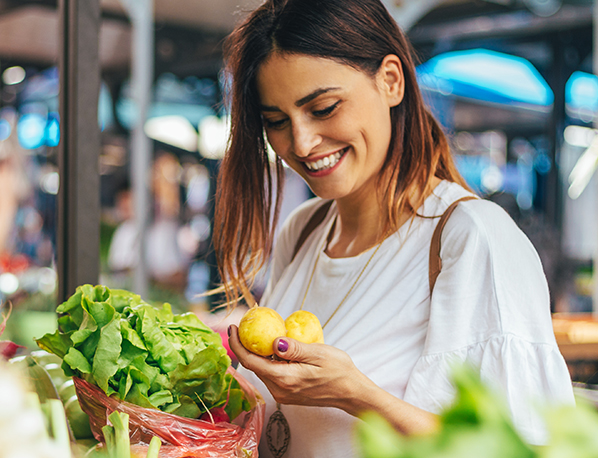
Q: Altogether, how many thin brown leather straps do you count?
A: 2